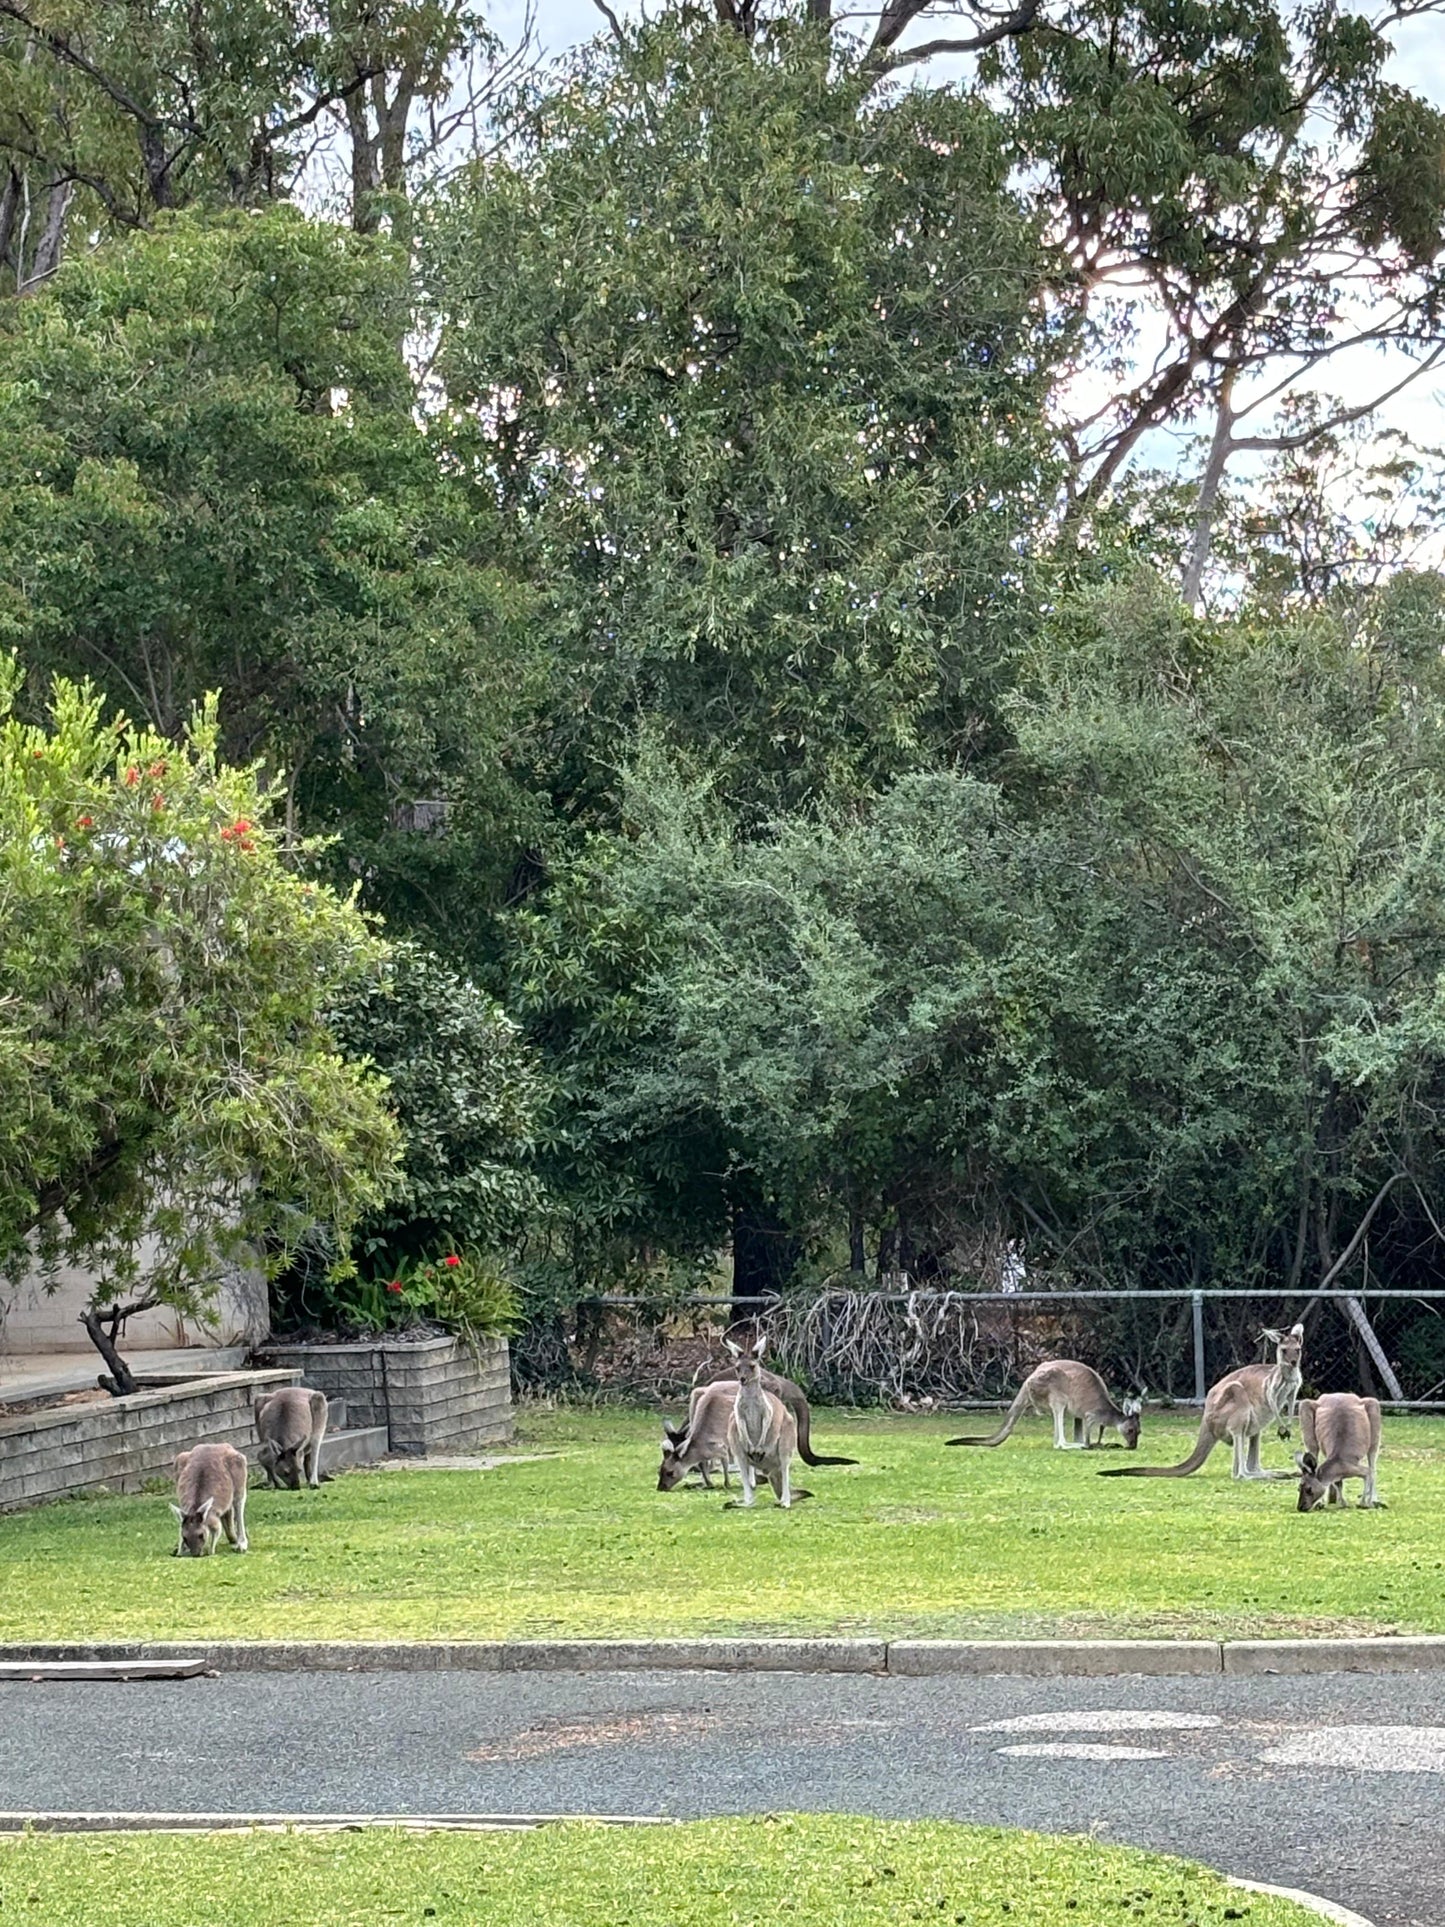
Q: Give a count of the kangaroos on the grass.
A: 8